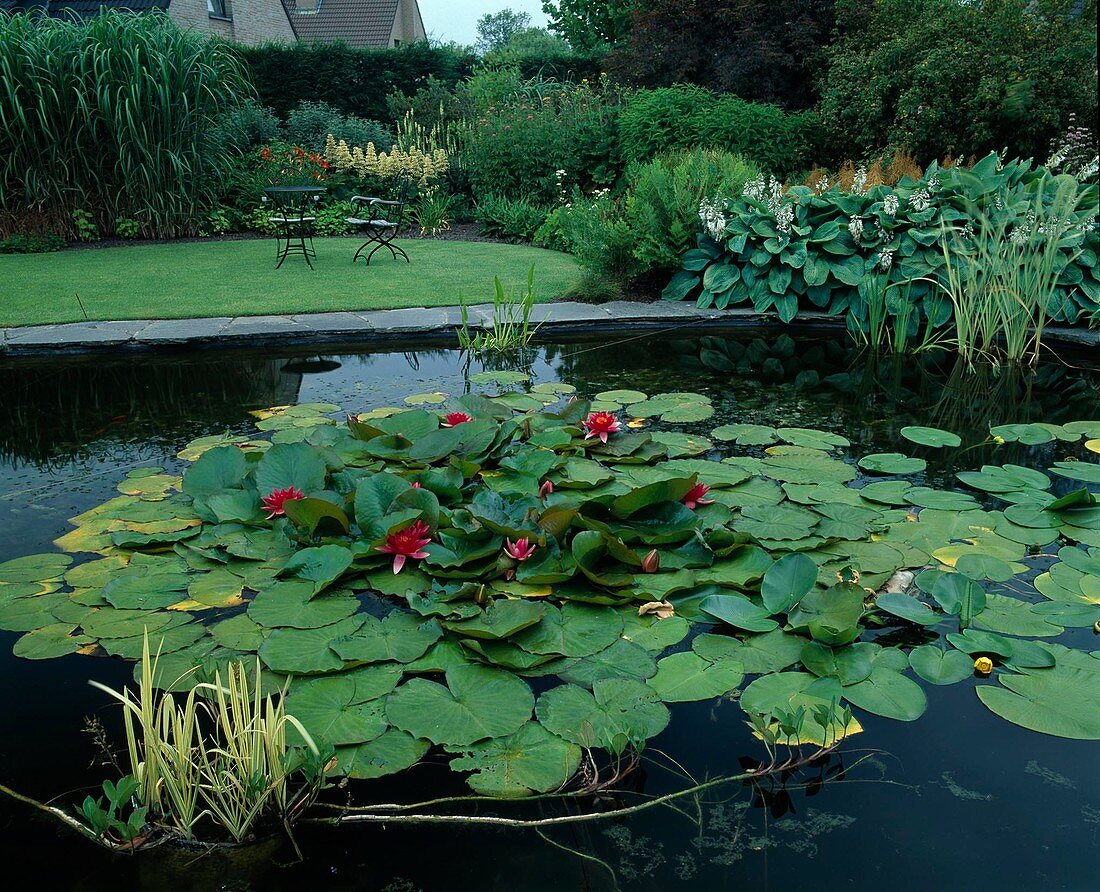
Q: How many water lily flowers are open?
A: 6